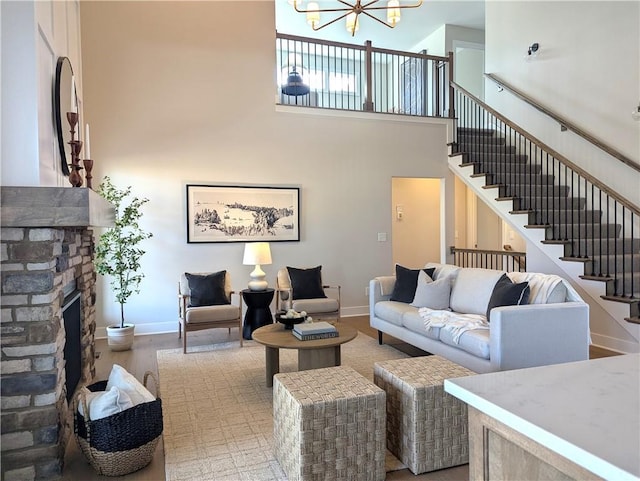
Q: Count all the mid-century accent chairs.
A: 2